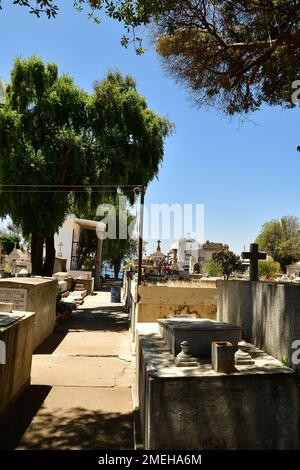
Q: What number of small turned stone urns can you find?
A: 2